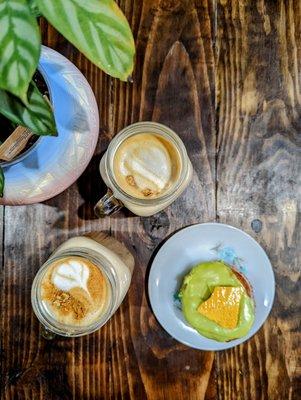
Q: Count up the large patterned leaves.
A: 3